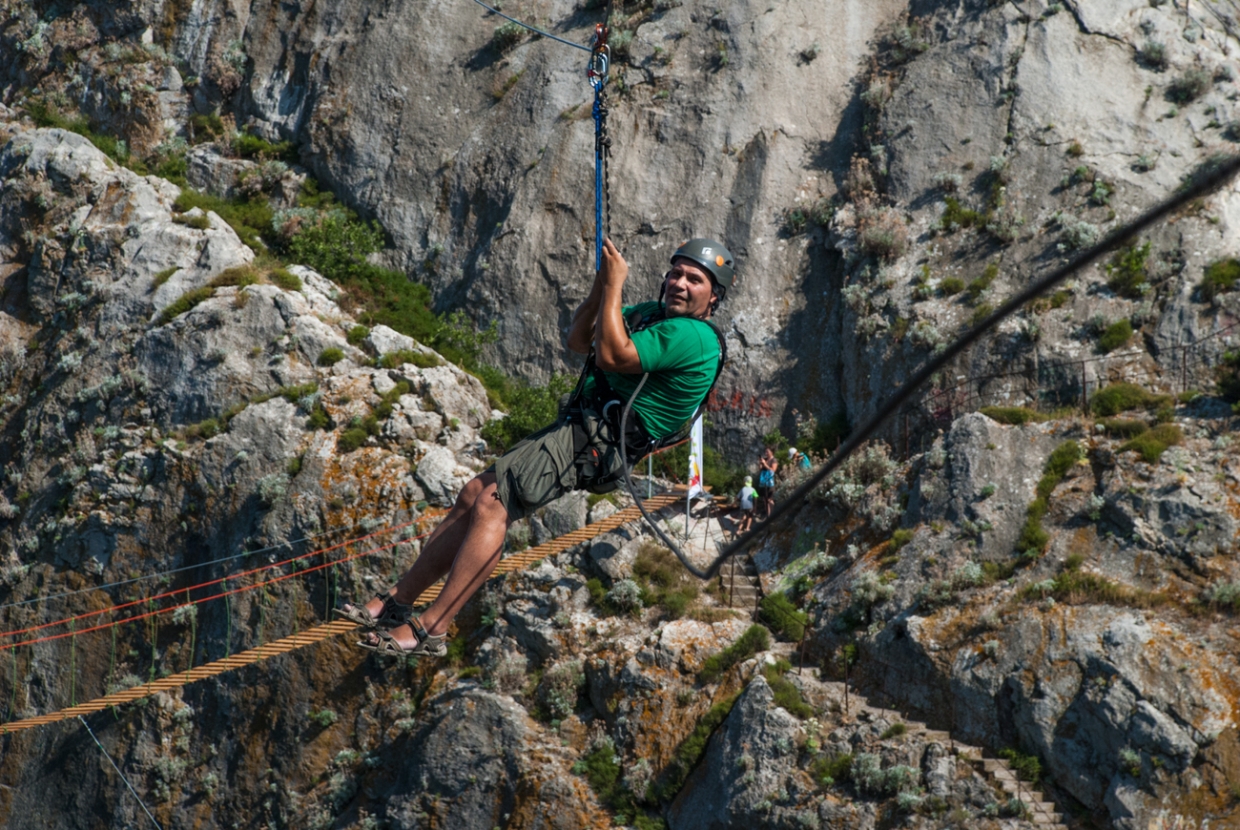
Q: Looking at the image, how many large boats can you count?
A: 0